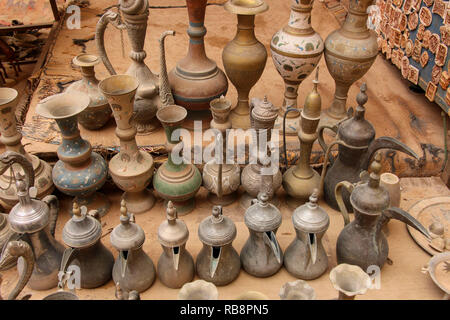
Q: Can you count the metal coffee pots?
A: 9